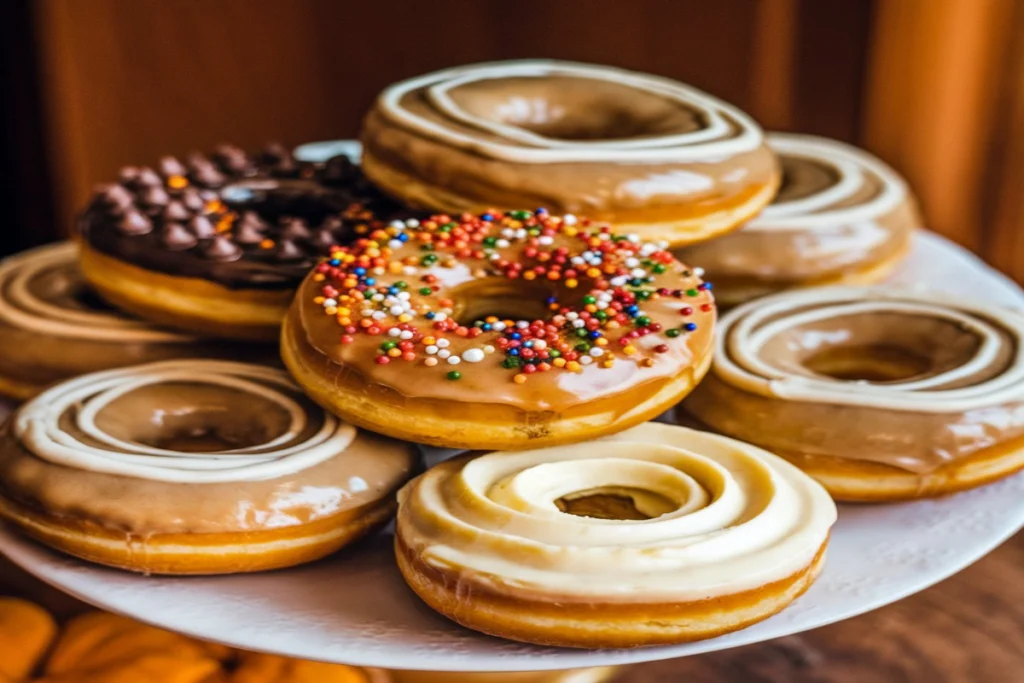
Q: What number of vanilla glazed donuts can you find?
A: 1